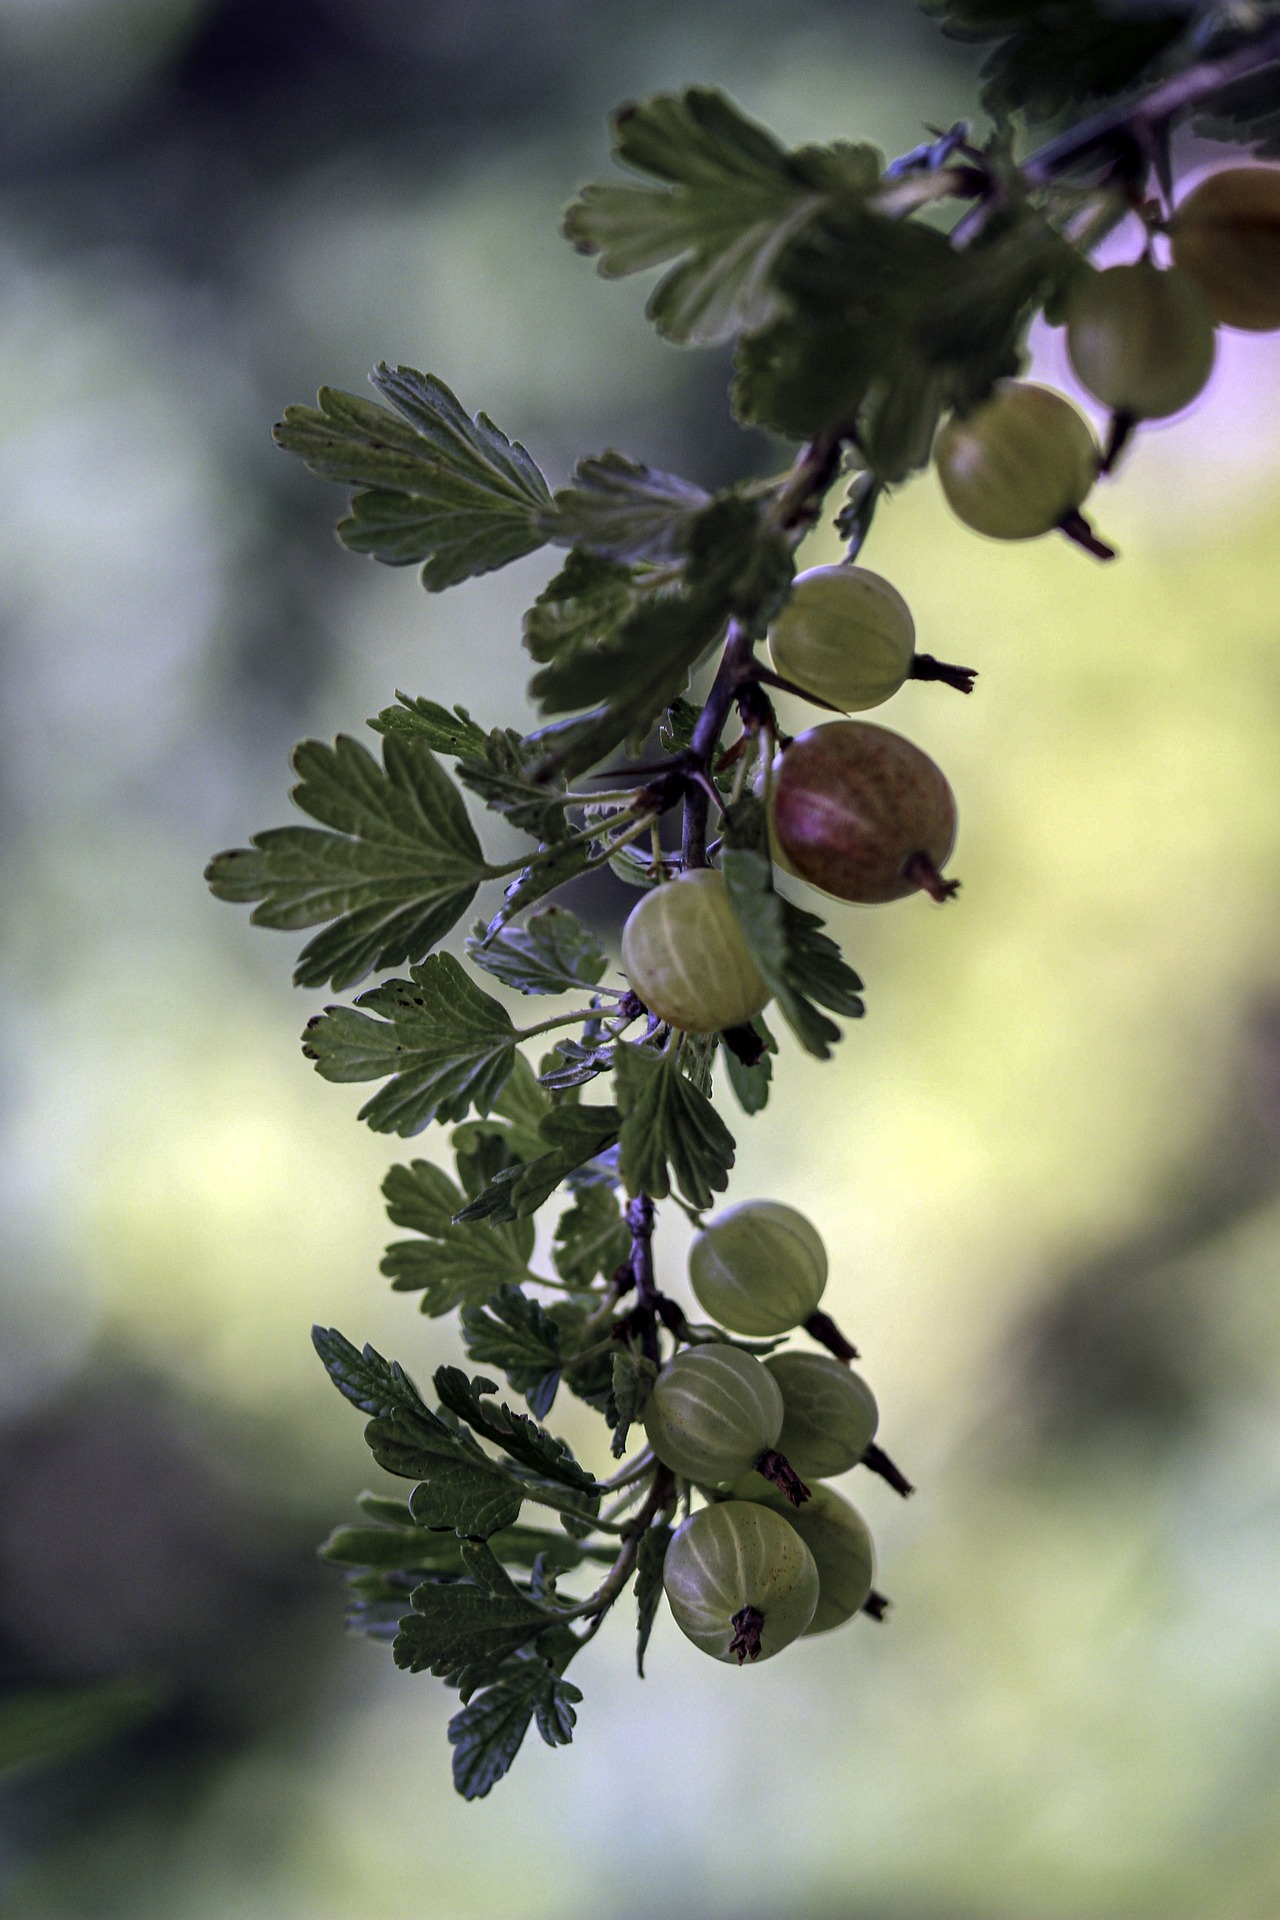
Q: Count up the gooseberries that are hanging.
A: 11